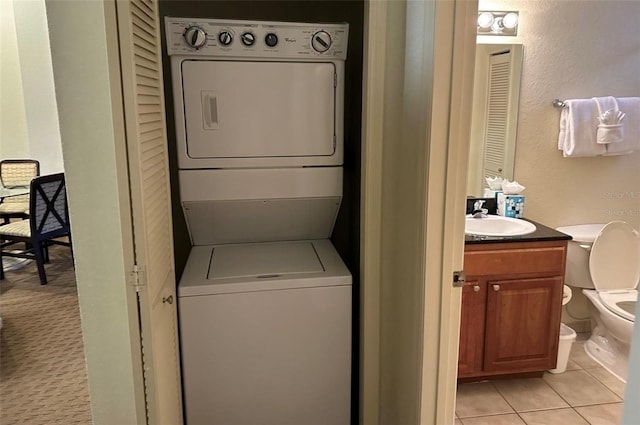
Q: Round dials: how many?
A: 5